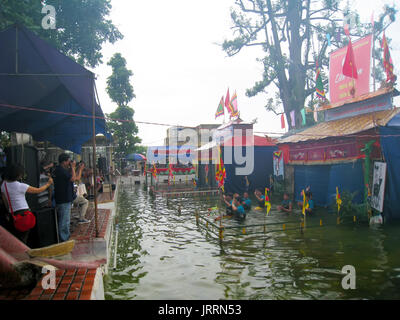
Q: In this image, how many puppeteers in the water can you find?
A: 6